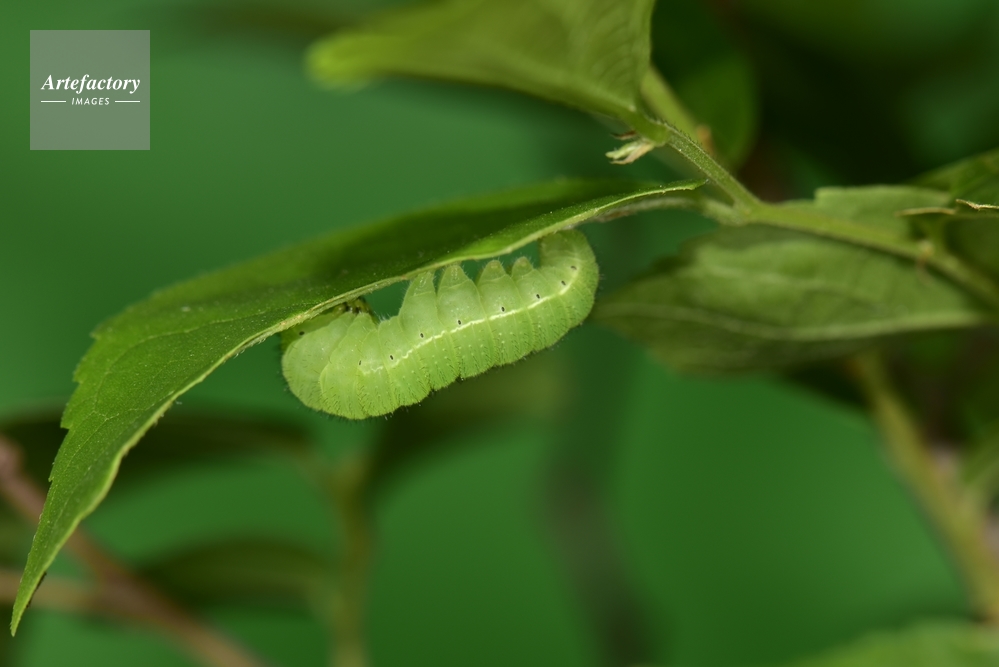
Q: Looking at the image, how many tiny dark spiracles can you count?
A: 9